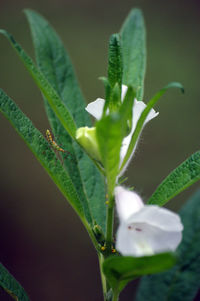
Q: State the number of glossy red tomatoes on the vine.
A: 0